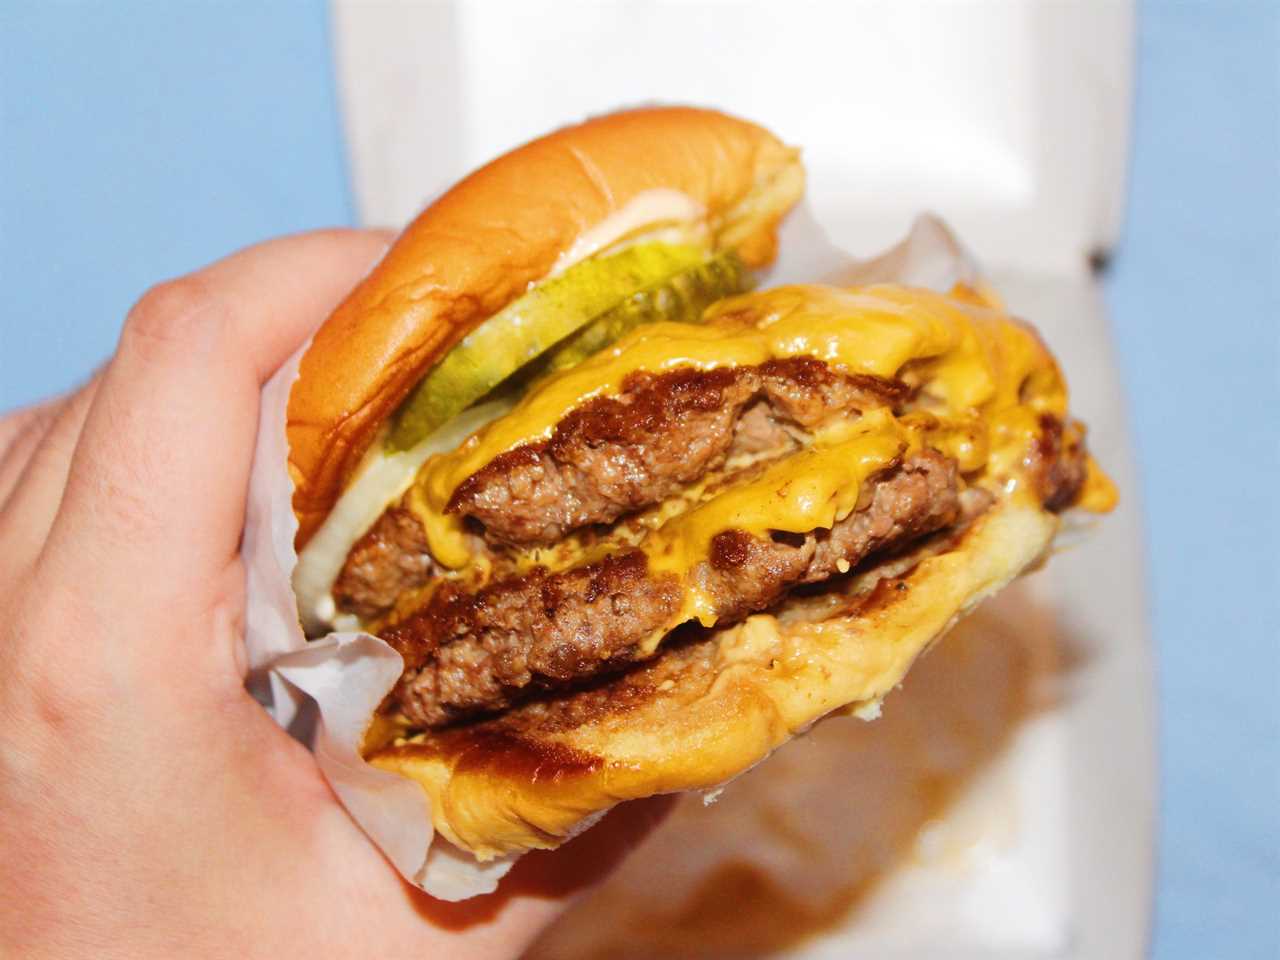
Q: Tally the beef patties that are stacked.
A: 2